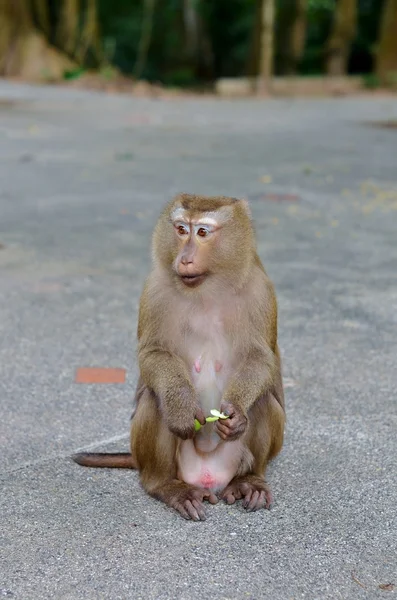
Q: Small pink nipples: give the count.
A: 2